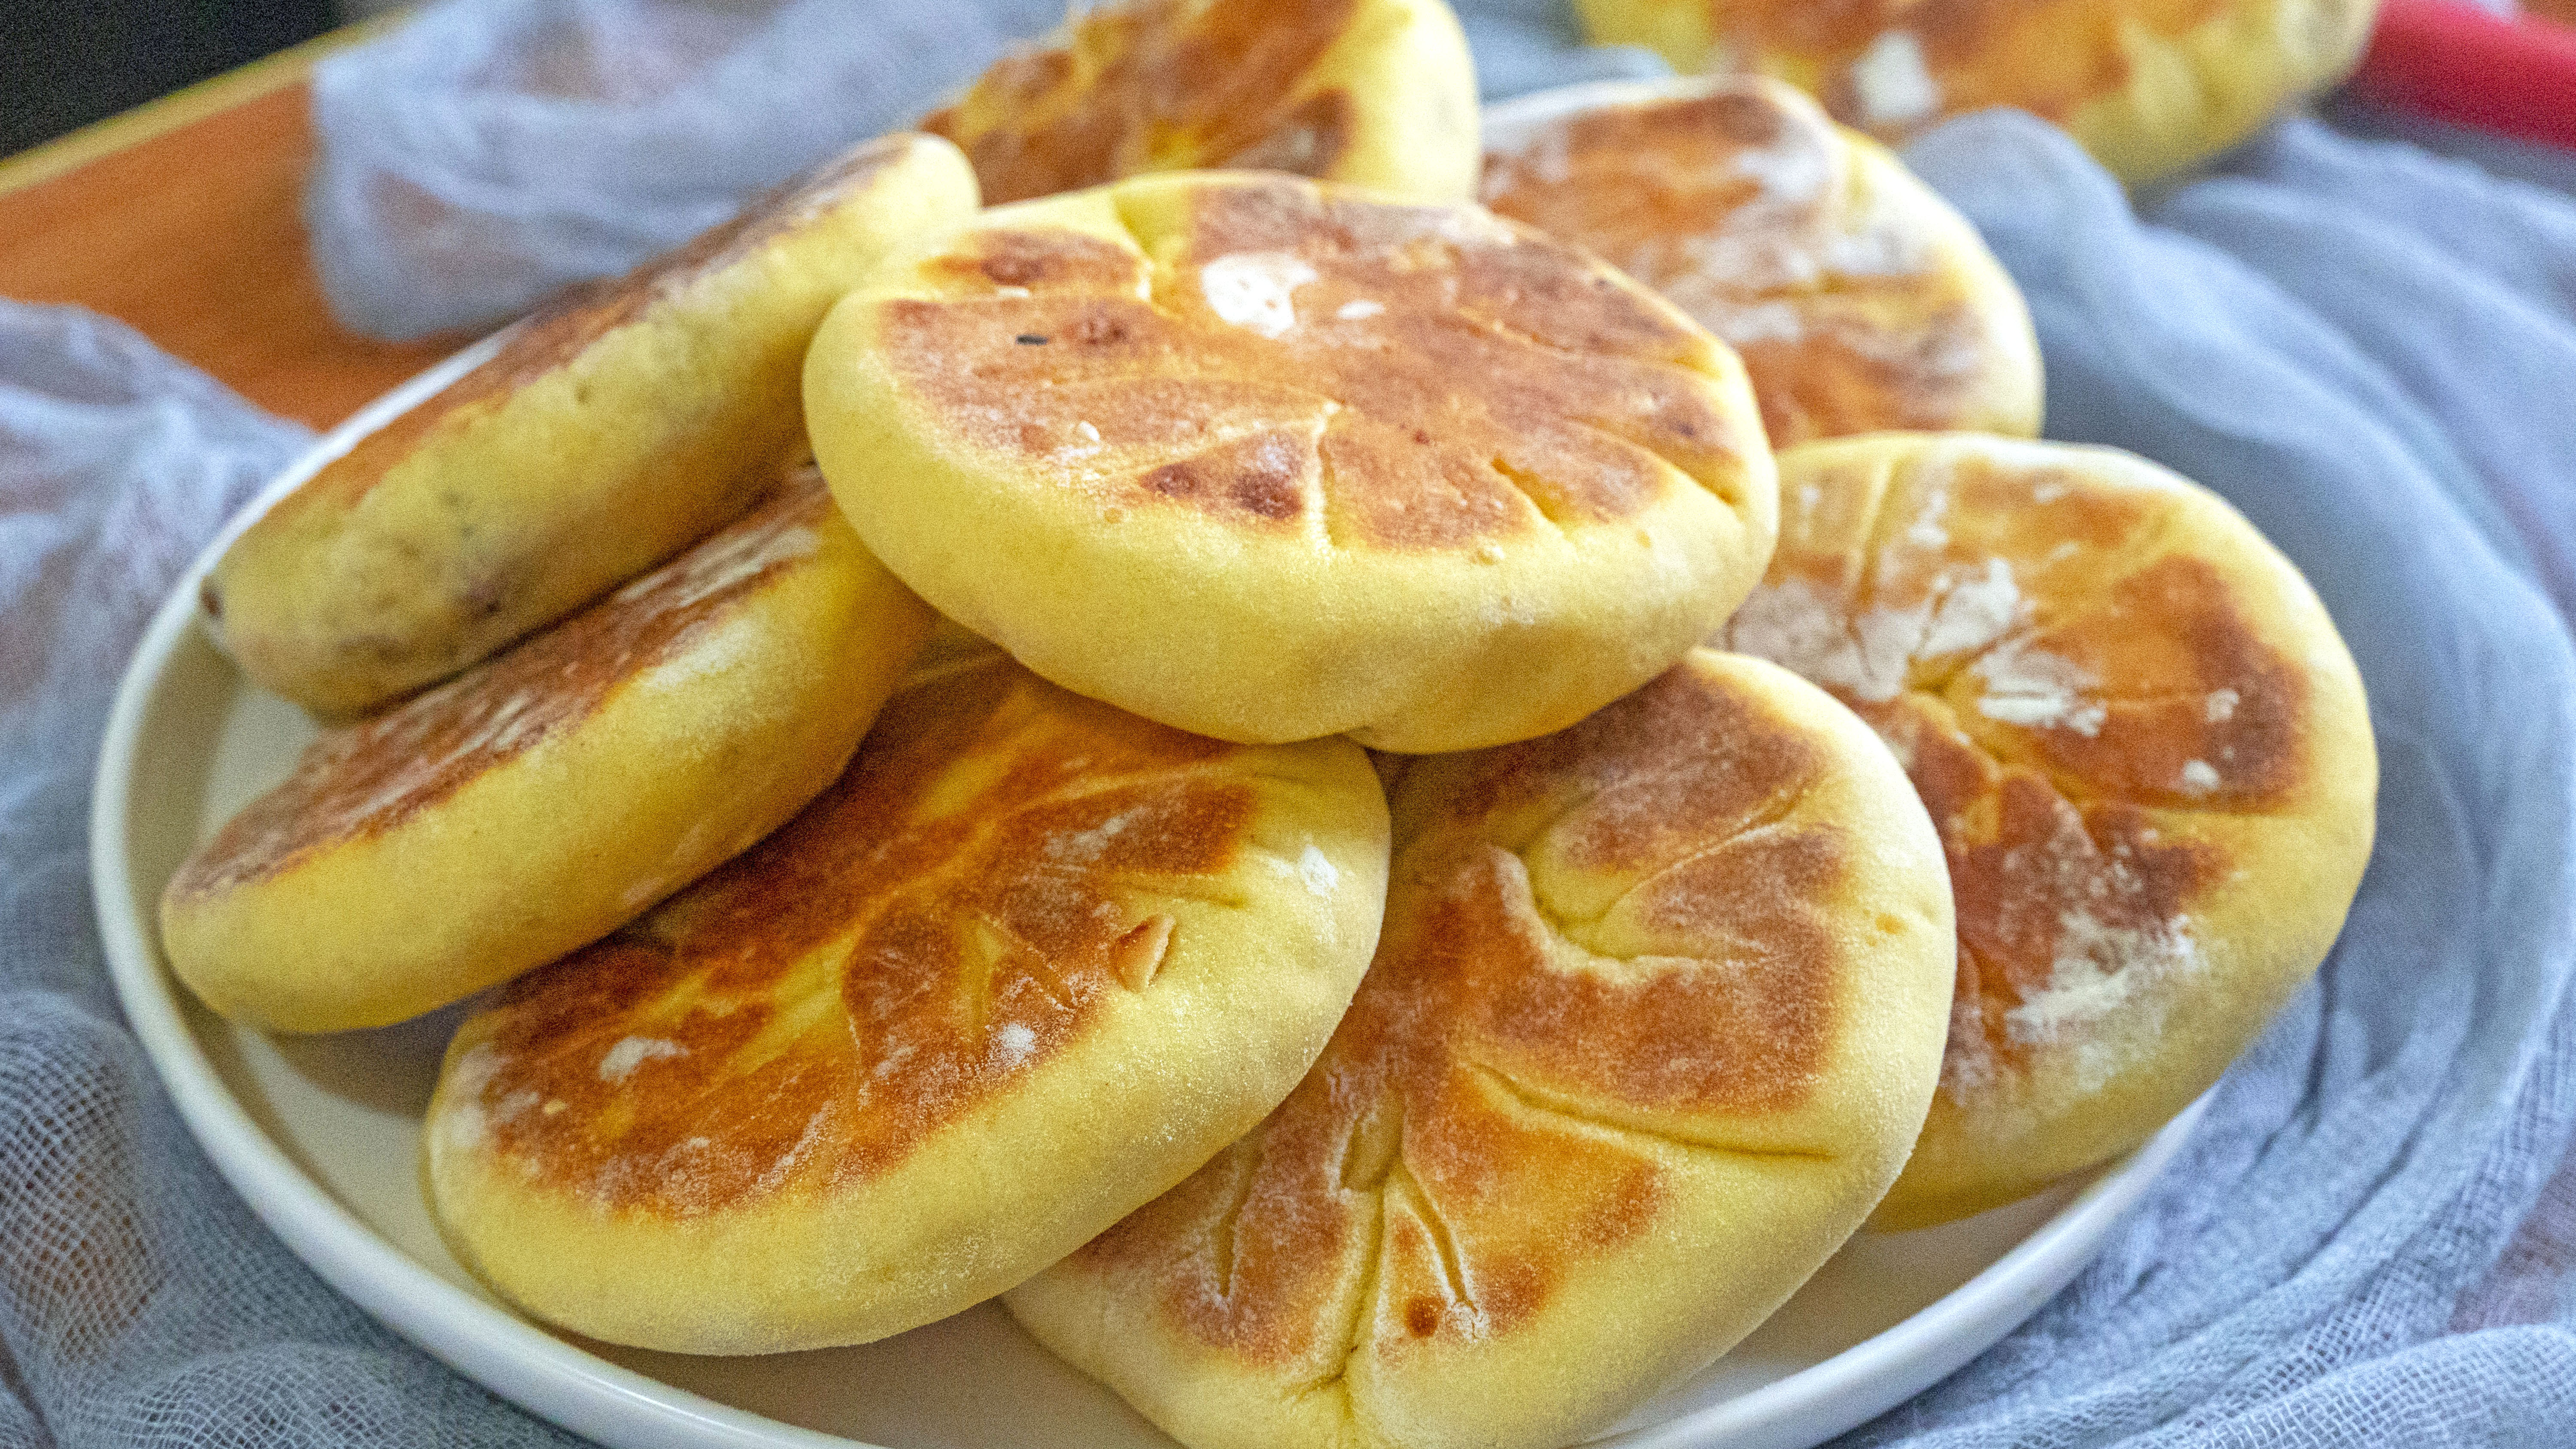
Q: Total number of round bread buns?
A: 9